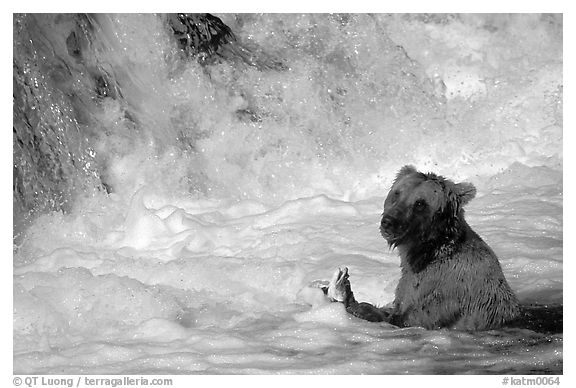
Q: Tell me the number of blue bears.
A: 0